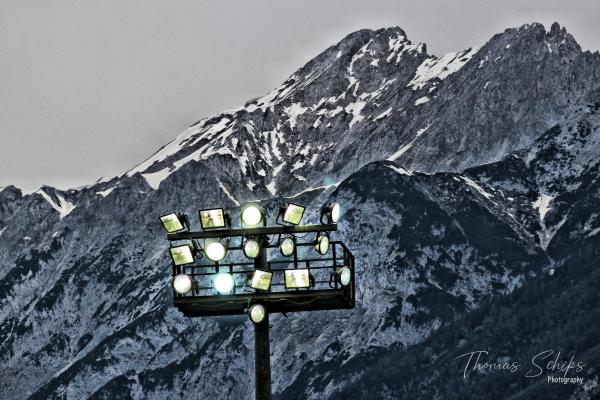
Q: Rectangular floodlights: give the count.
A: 6